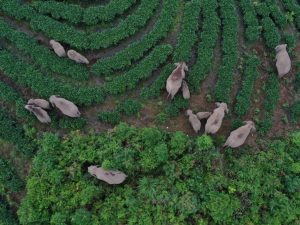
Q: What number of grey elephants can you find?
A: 13